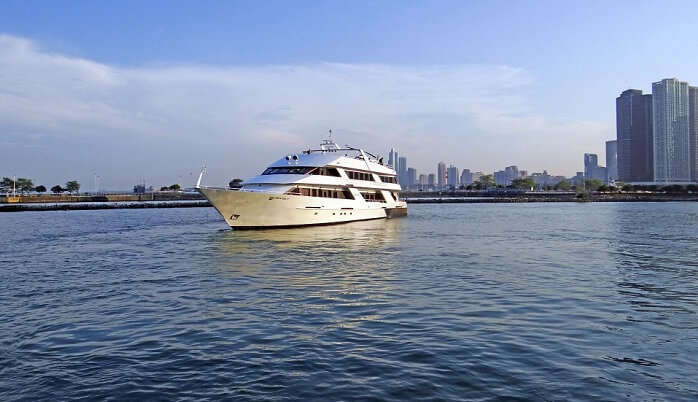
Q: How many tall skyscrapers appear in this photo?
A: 3